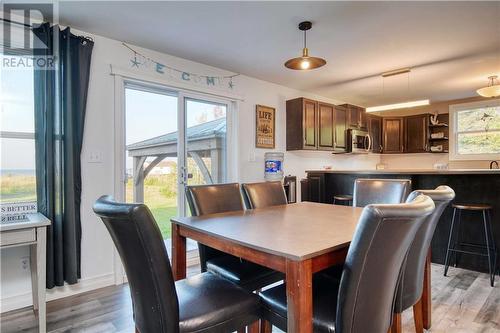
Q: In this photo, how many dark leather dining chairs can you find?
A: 6